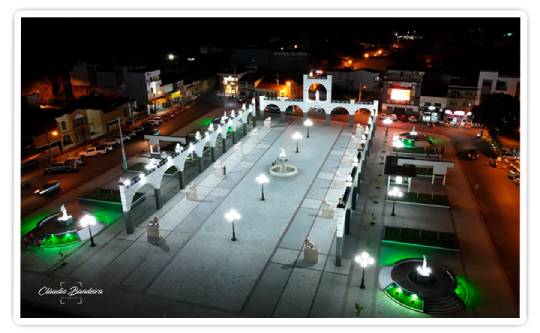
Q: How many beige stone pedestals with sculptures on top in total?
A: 12